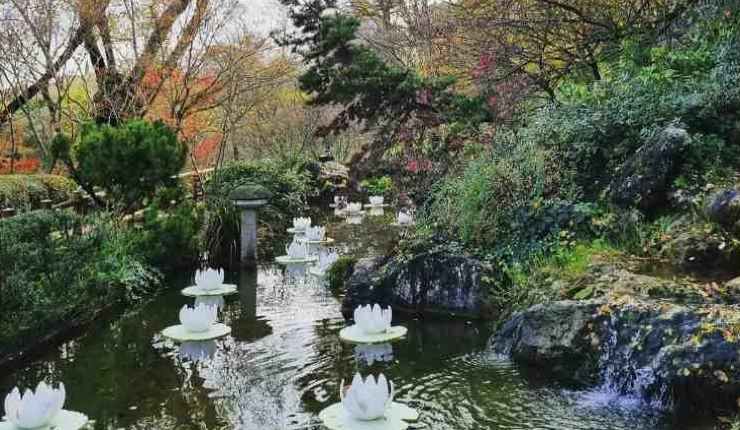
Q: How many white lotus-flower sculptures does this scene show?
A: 13